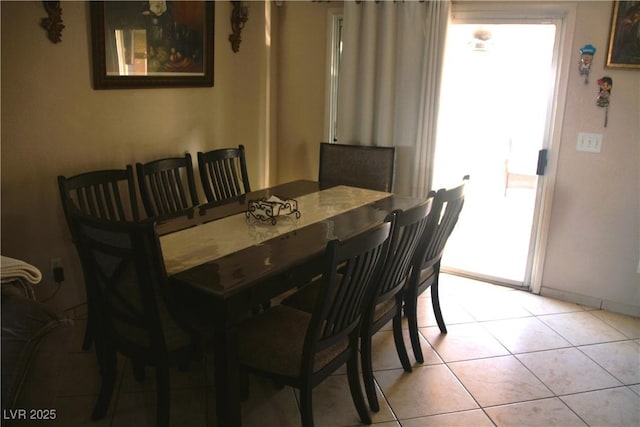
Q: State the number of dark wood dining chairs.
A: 8